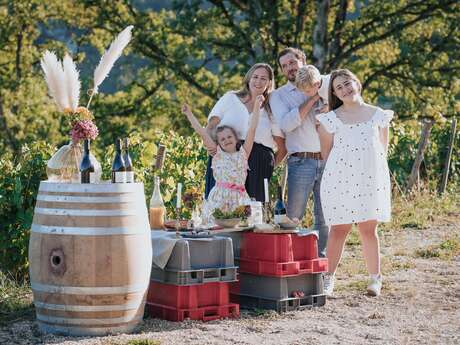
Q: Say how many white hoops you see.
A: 8